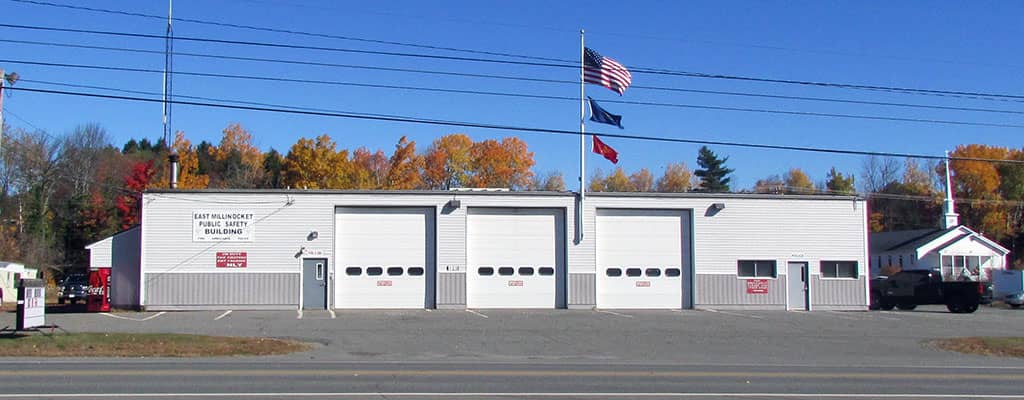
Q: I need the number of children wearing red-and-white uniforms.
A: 0